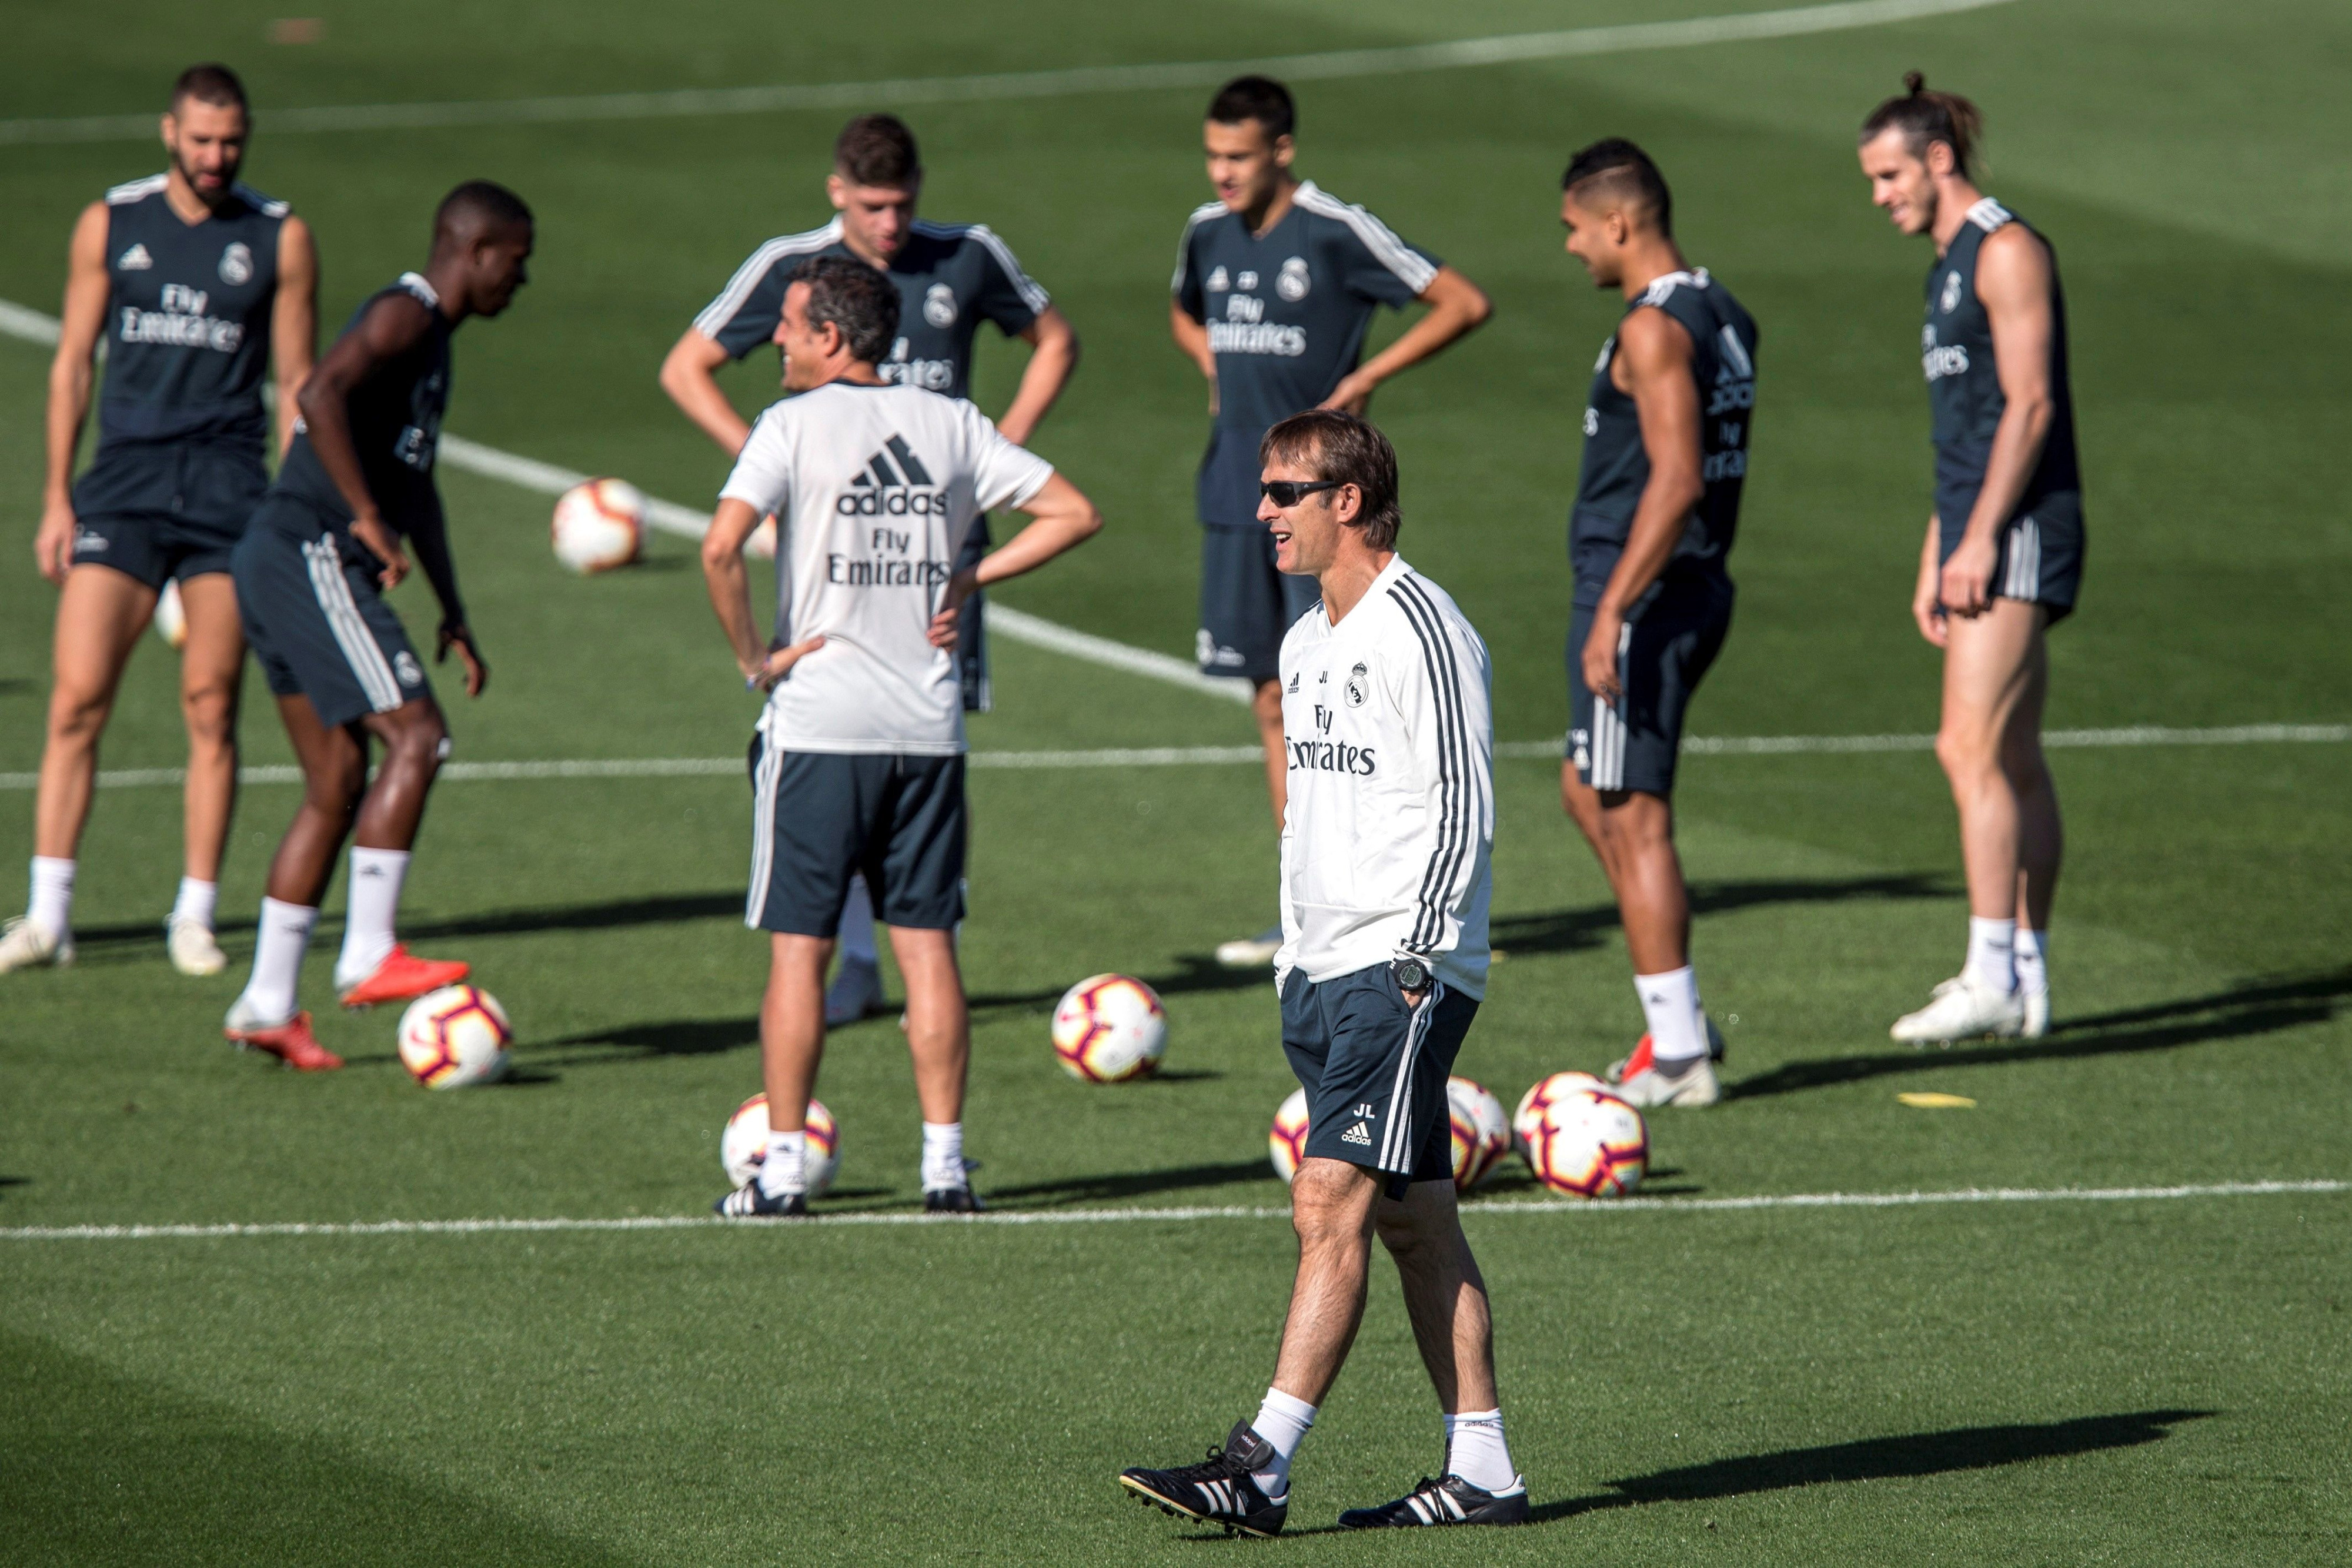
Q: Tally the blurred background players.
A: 6